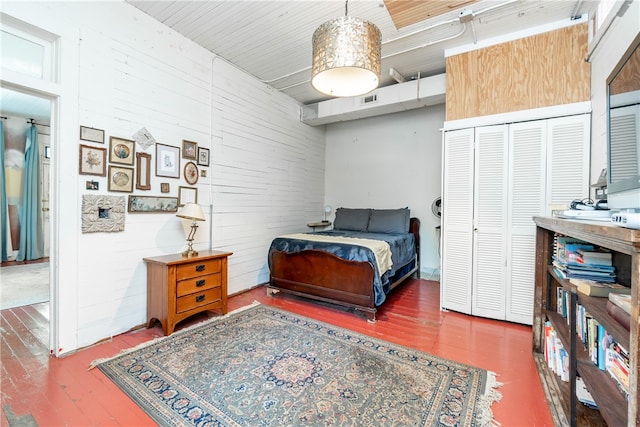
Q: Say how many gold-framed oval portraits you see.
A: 2